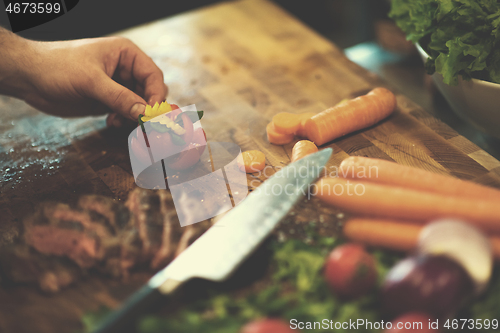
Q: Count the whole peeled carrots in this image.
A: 3